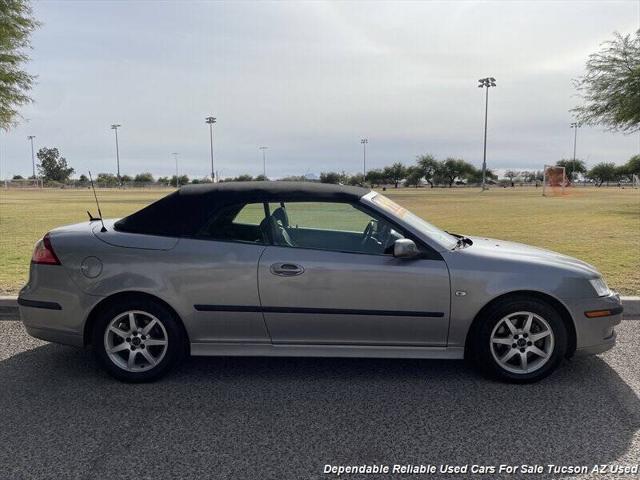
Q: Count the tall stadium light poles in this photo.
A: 8